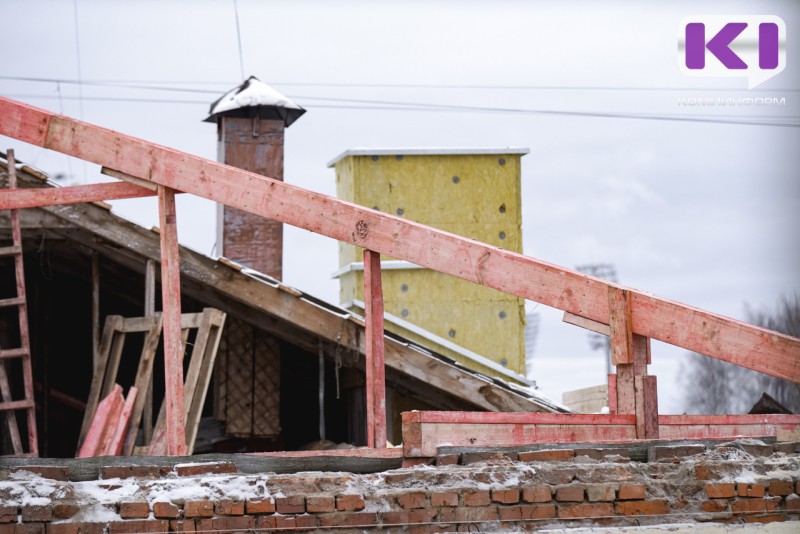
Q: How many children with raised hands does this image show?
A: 0